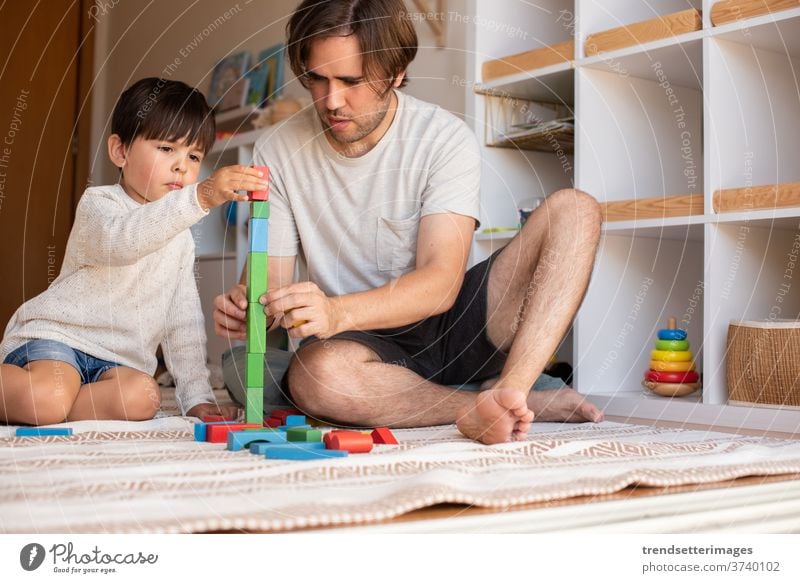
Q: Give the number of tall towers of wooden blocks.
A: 1